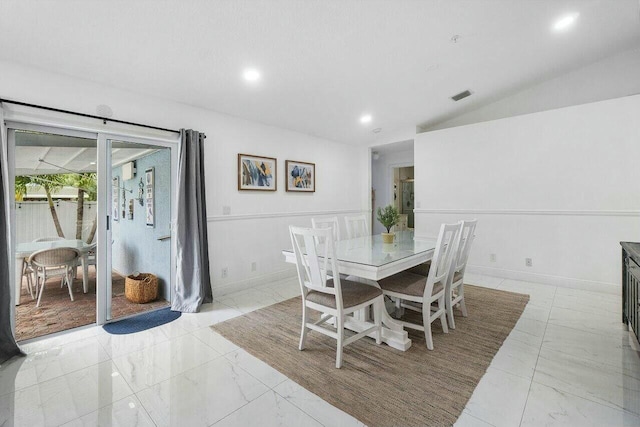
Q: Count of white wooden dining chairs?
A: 5